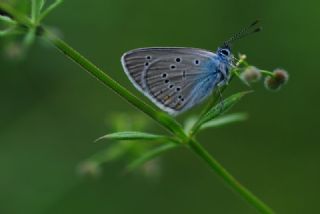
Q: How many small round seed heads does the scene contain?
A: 3